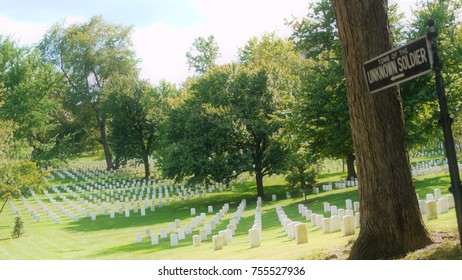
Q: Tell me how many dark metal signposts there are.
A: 1